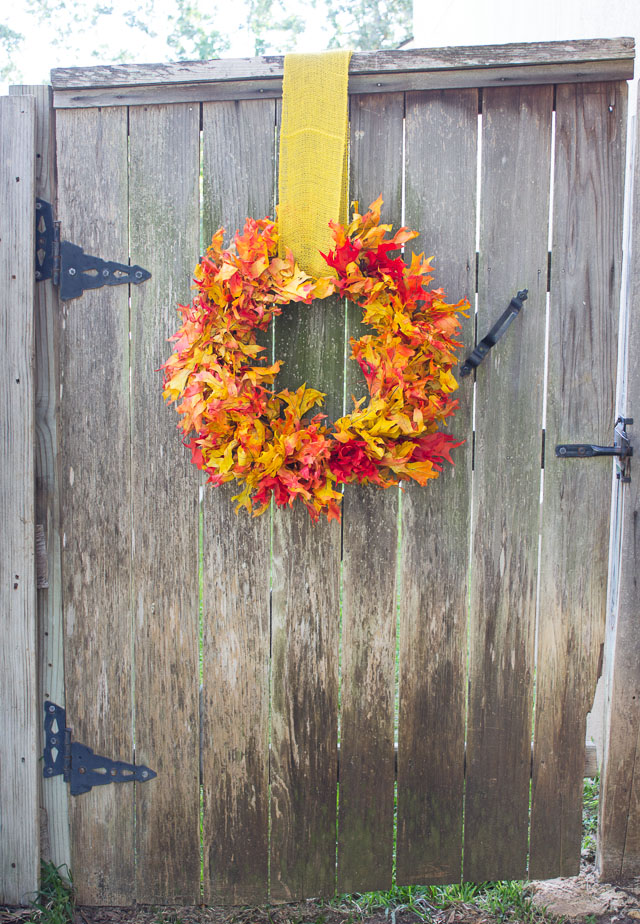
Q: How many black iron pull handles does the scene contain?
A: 1